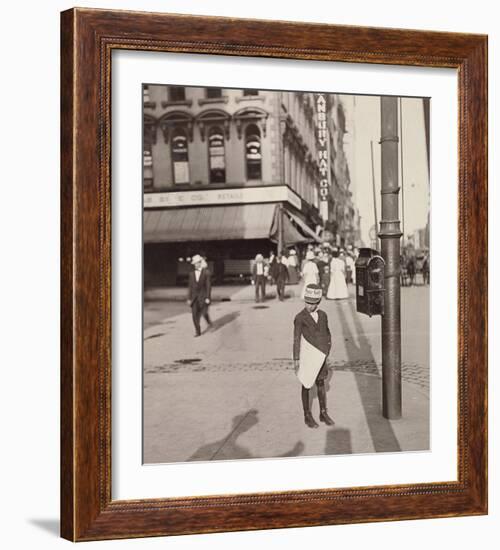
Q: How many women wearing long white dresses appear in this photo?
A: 2